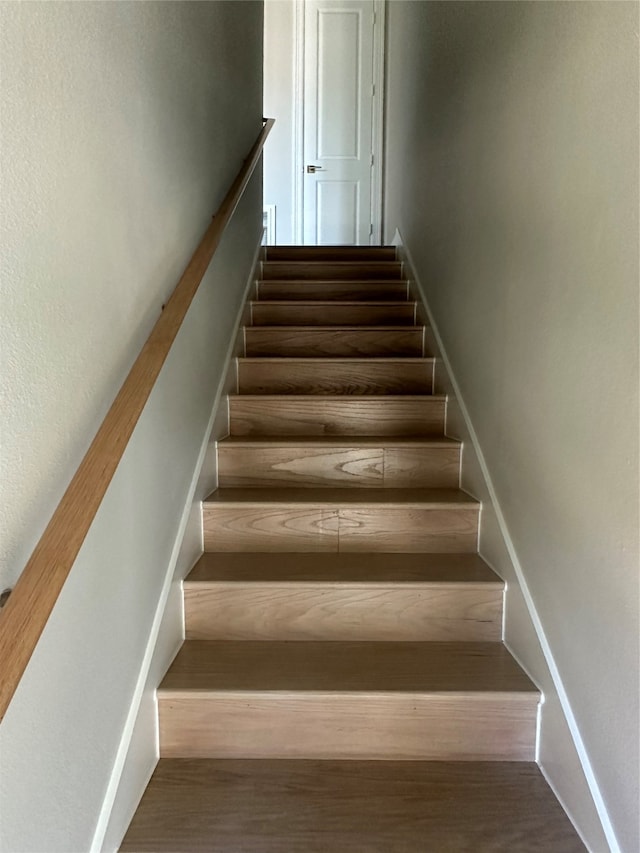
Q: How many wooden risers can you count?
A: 11